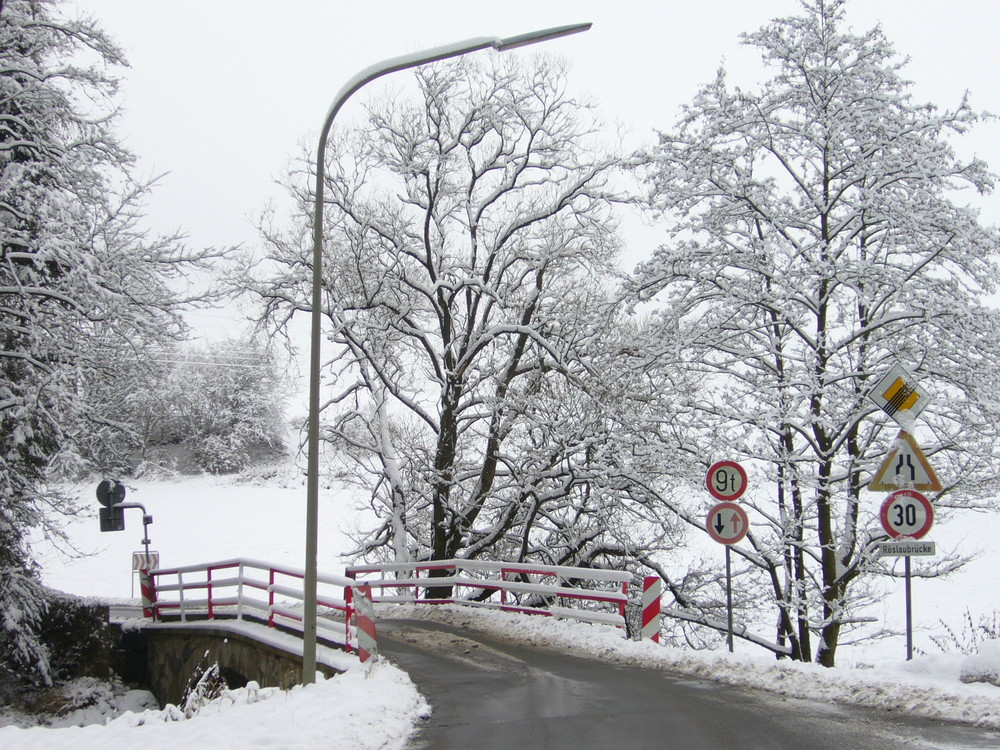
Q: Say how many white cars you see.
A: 0